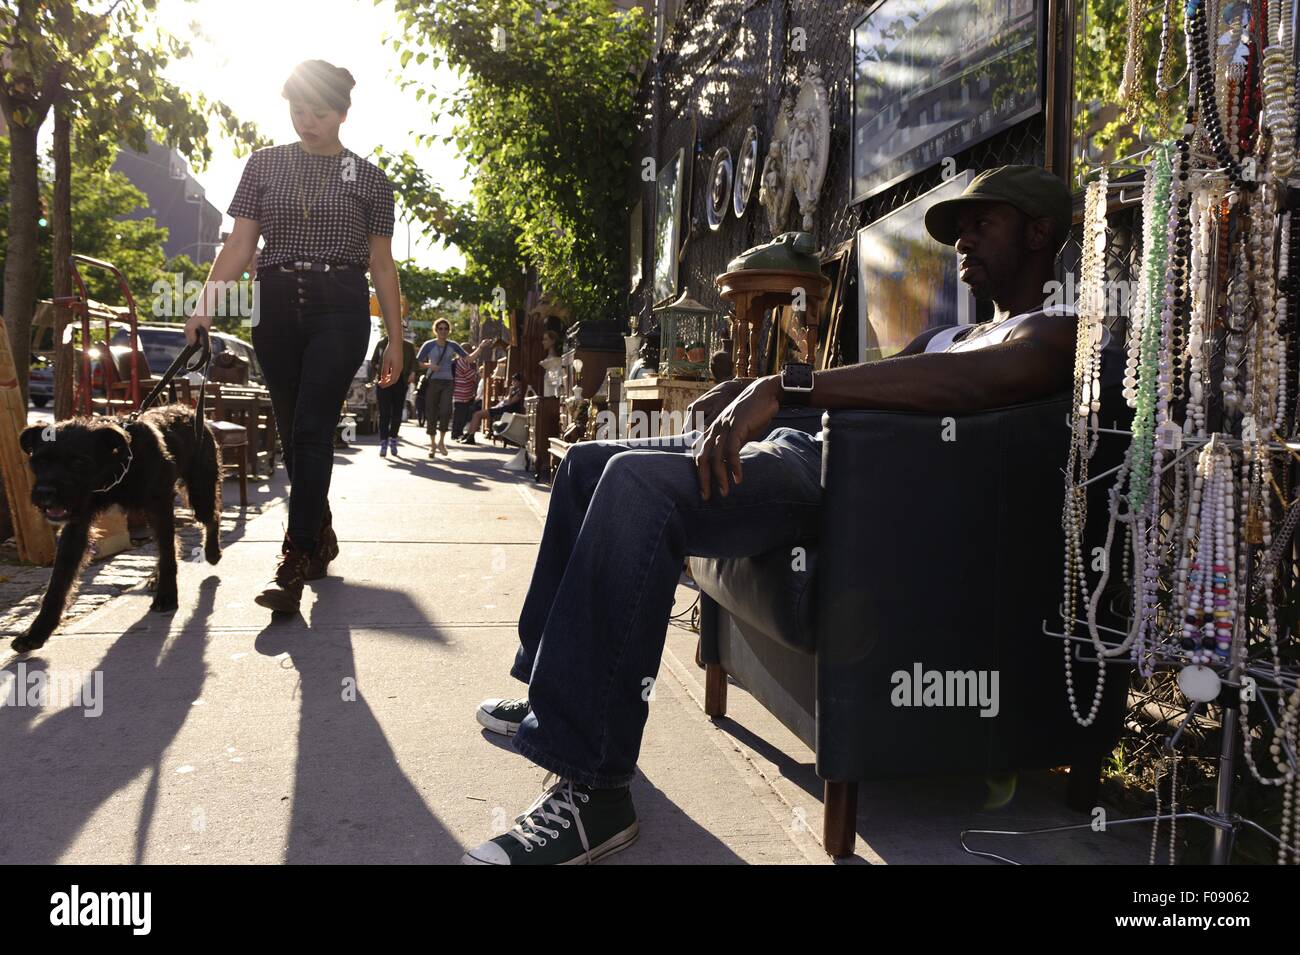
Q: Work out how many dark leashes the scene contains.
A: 1